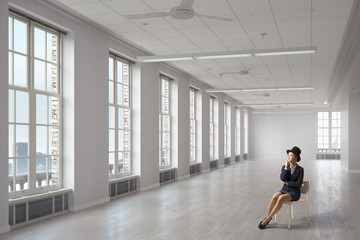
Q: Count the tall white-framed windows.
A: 9